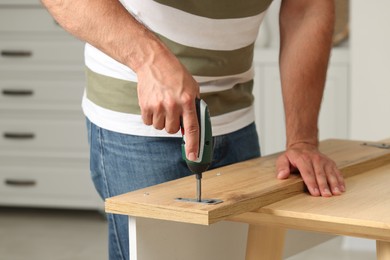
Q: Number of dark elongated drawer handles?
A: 4